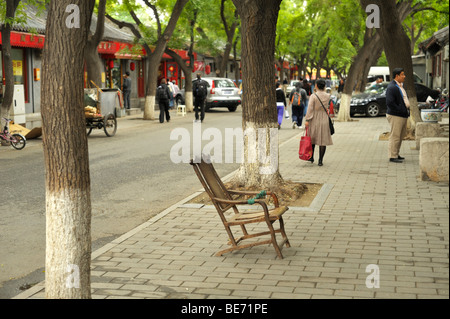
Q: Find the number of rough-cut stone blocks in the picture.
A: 2